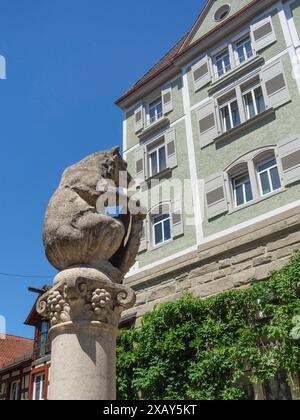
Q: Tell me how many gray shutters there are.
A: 12